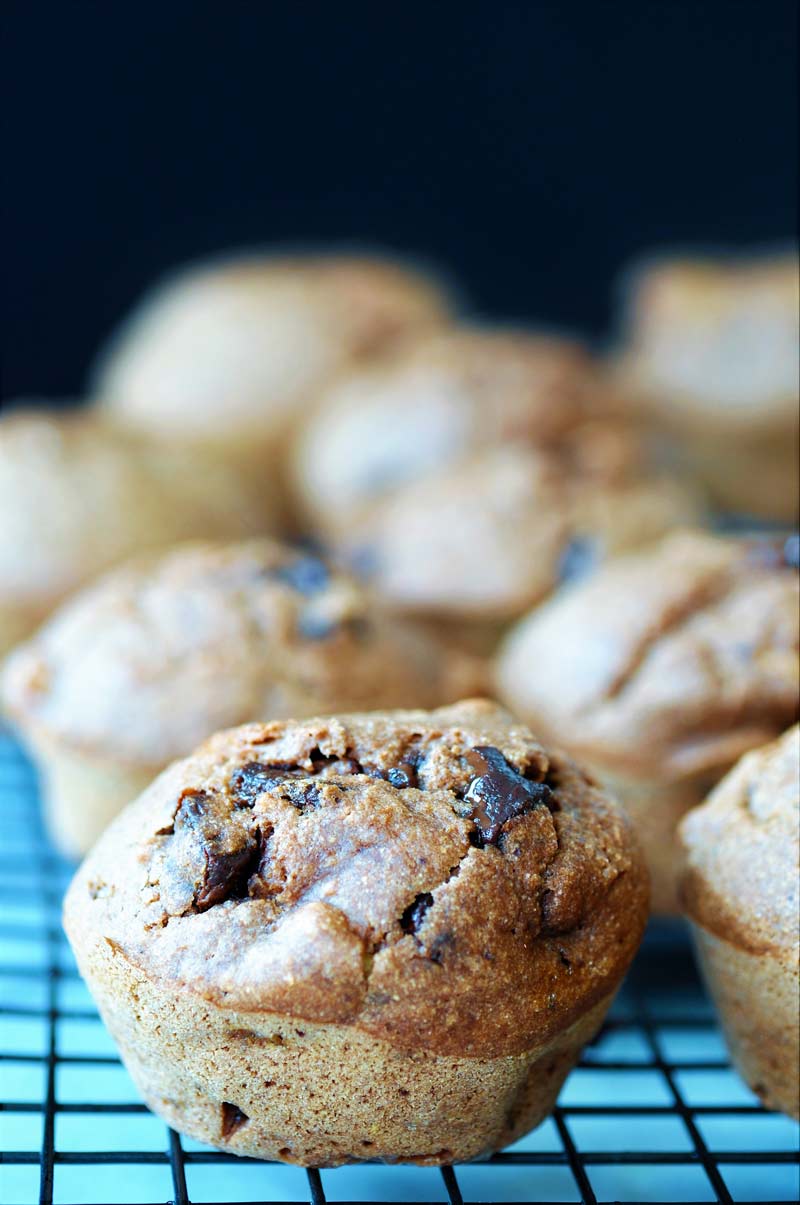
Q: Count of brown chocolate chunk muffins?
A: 9